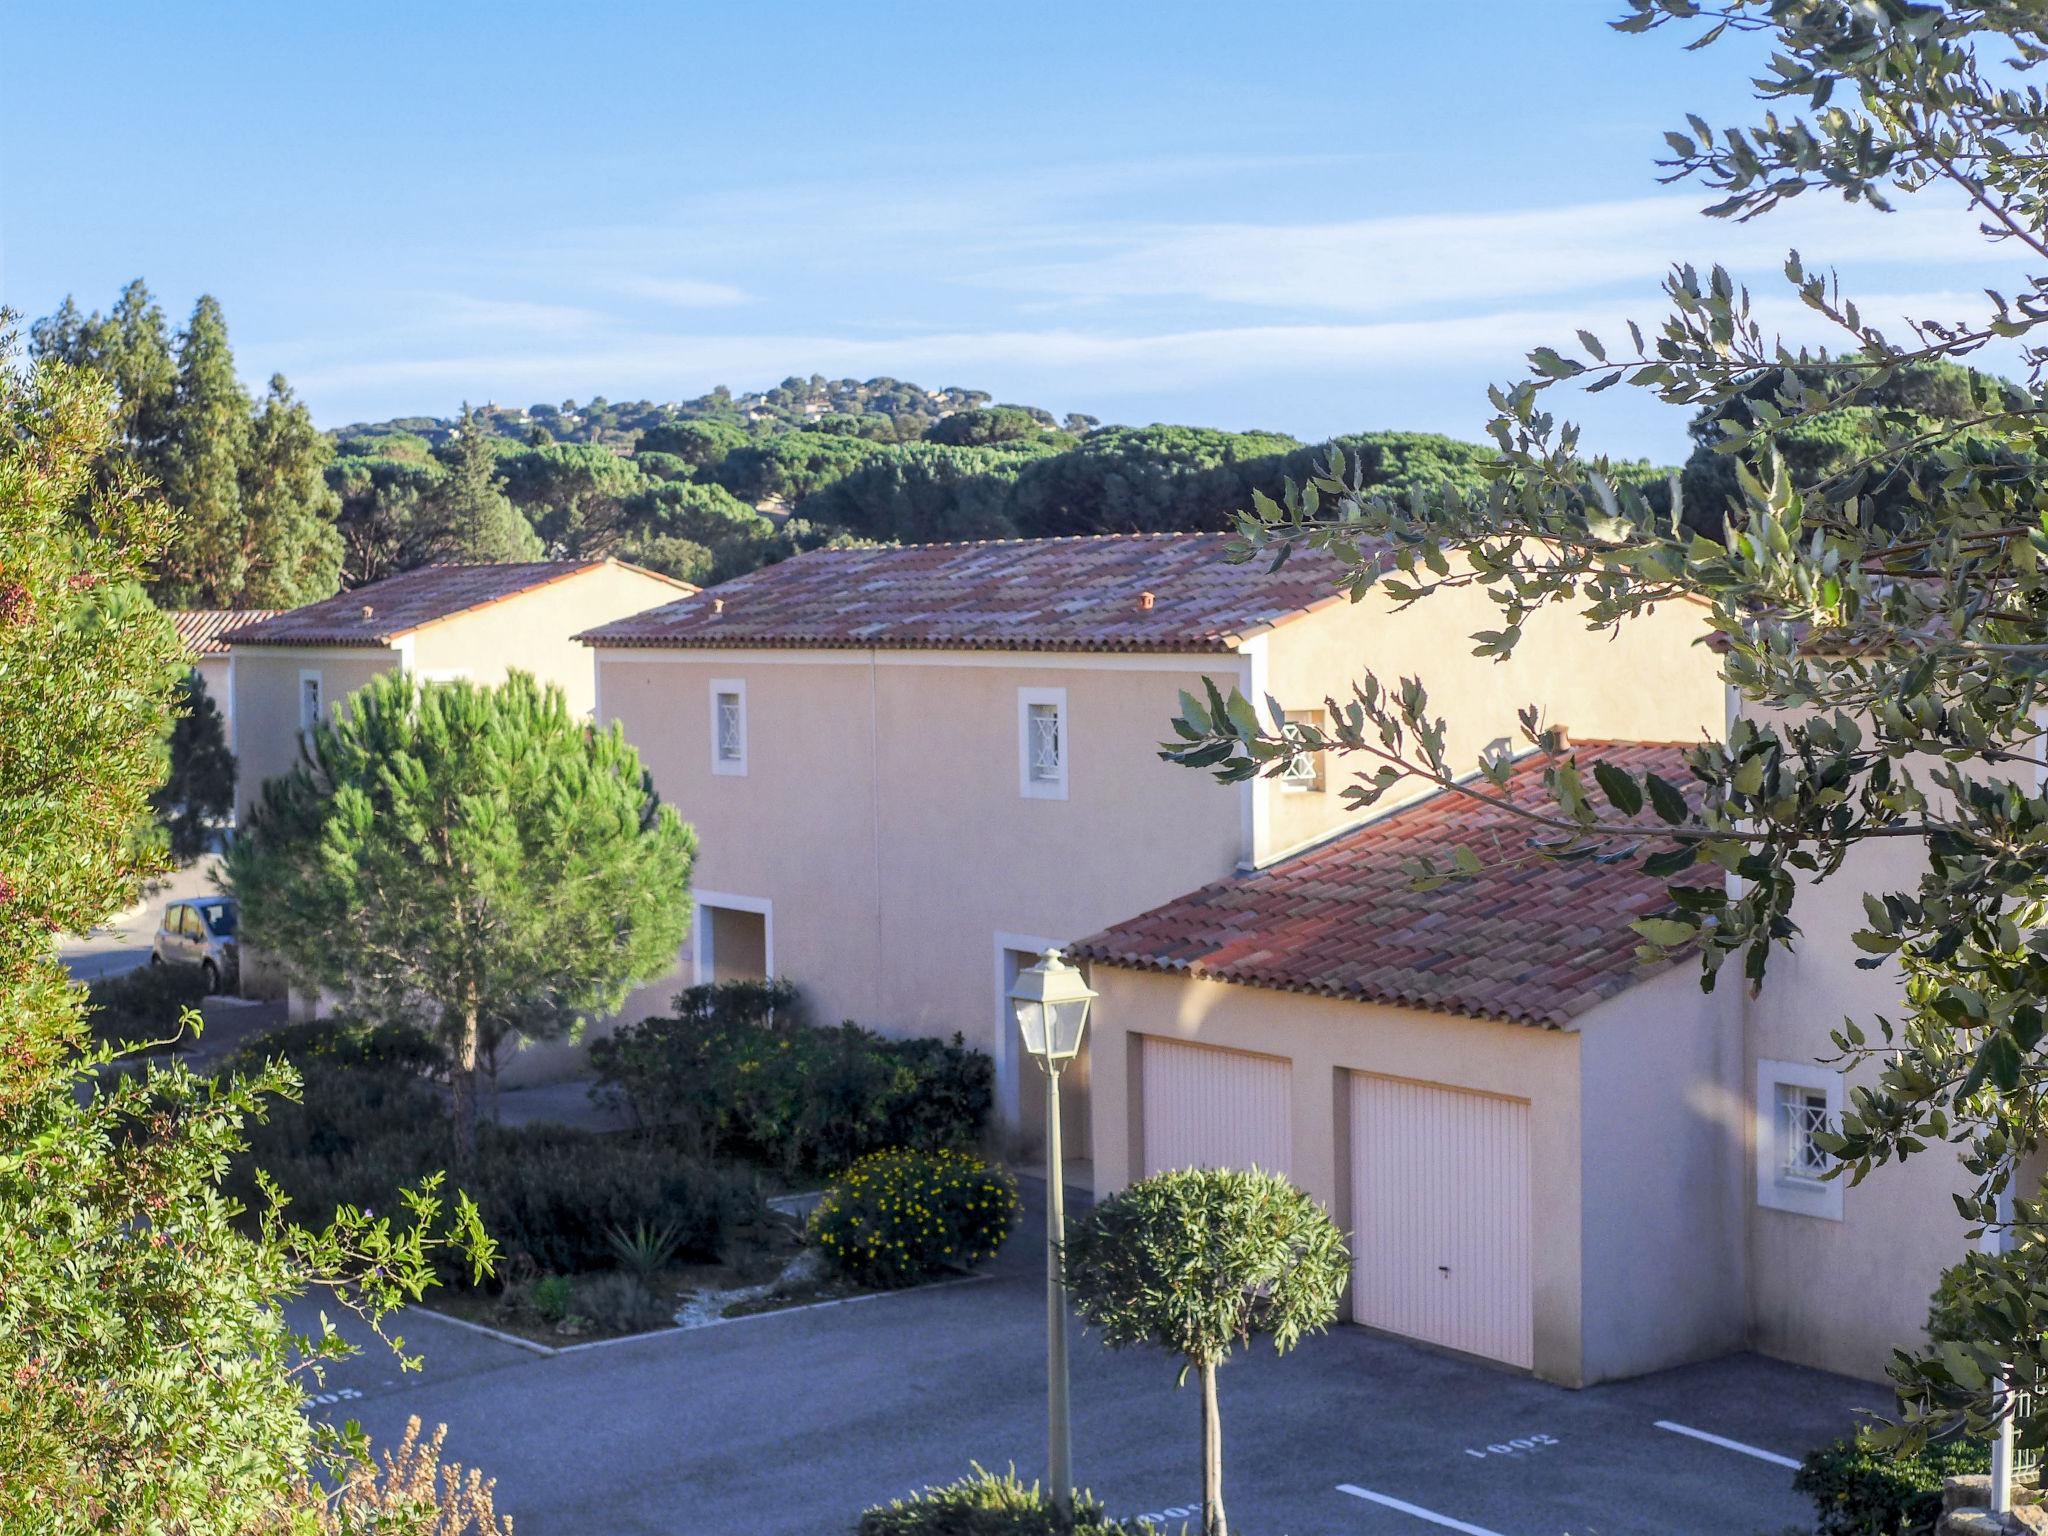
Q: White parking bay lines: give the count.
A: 2